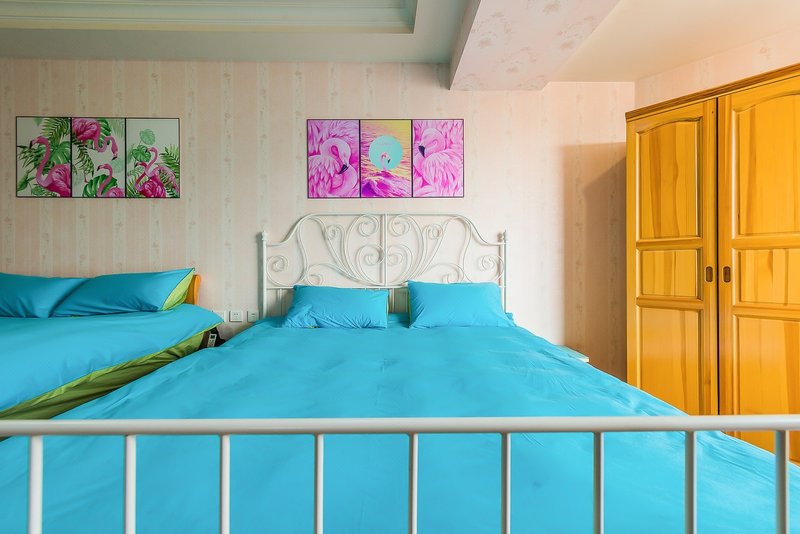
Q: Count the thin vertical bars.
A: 9